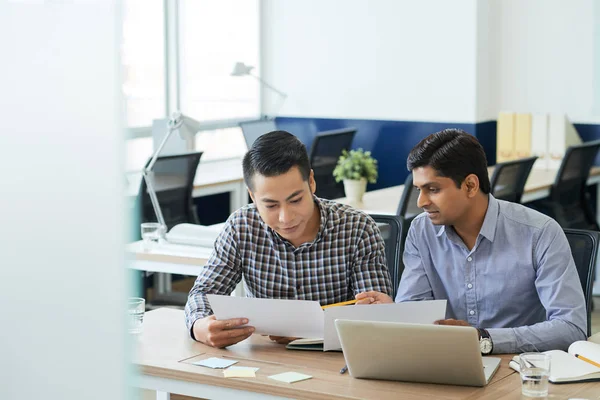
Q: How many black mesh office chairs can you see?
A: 7